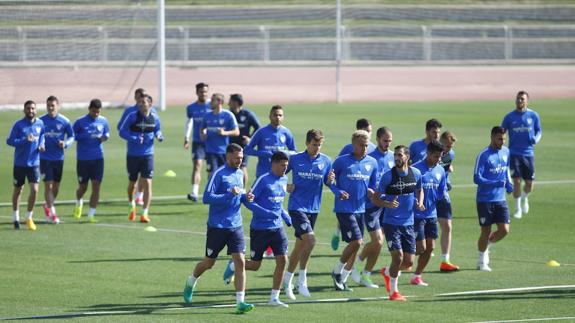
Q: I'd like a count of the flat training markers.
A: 3